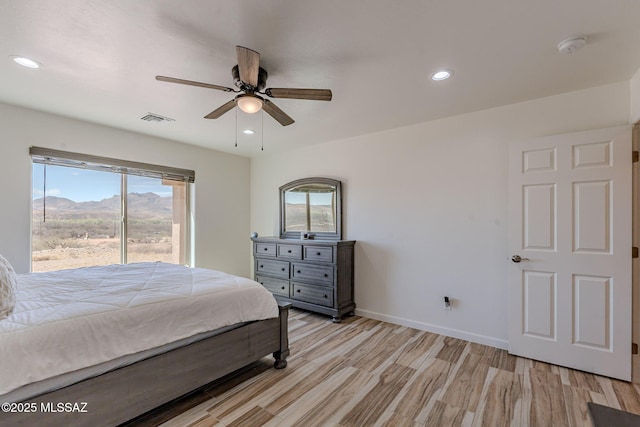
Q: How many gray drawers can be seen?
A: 7